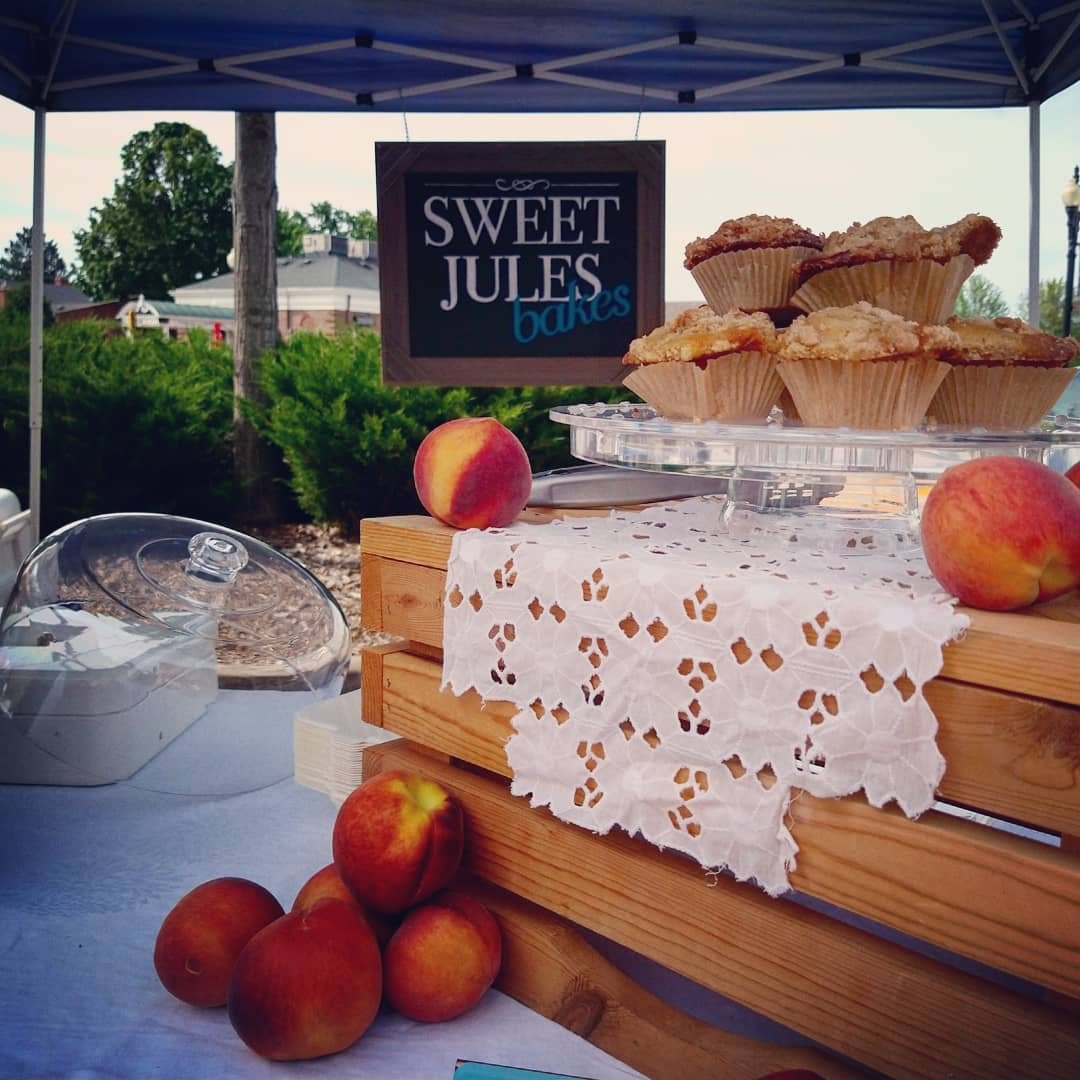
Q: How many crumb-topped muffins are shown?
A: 5